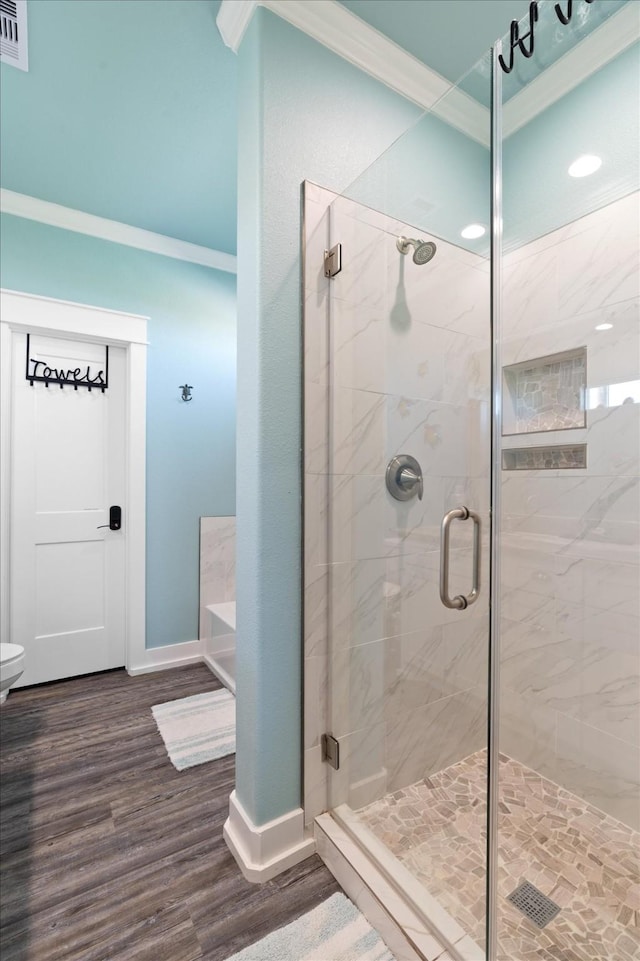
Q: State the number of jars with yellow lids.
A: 0